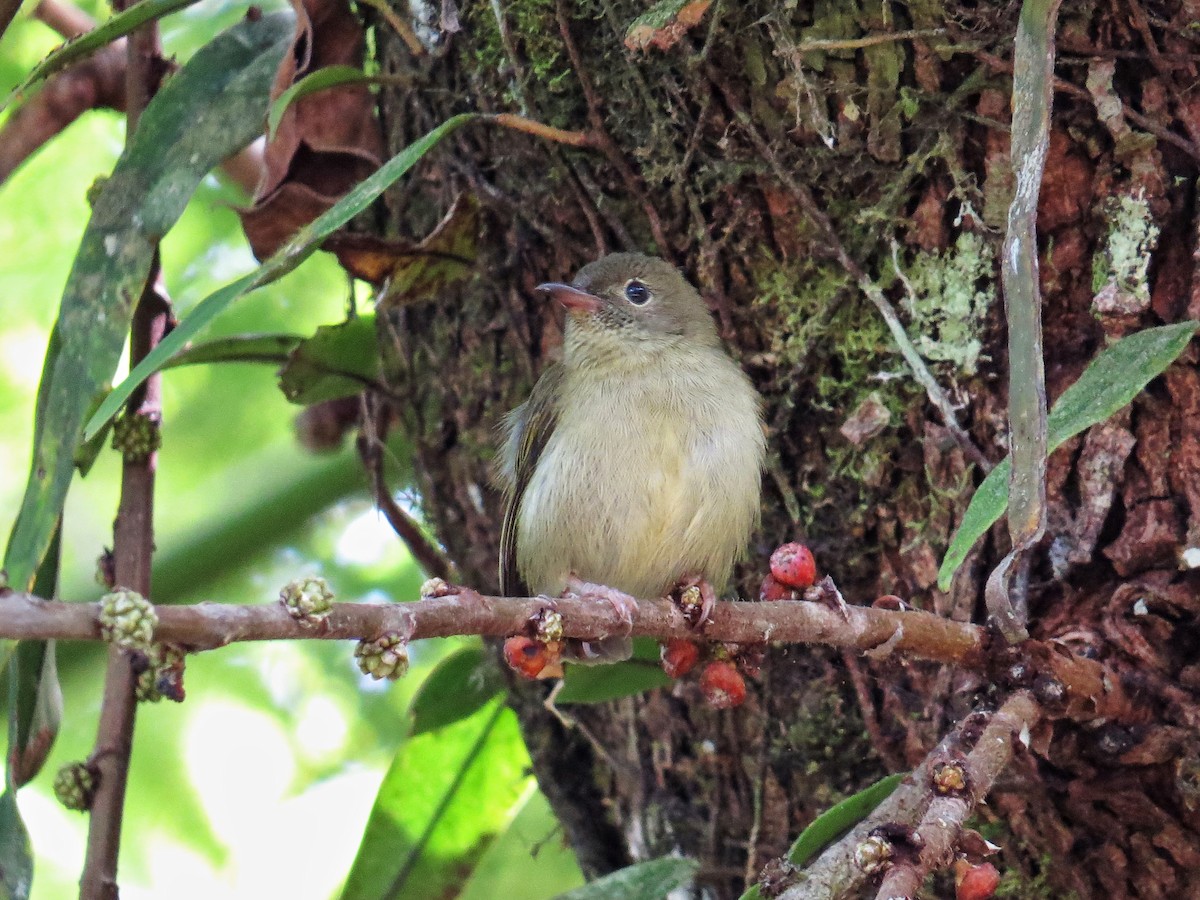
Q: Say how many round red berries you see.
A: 6